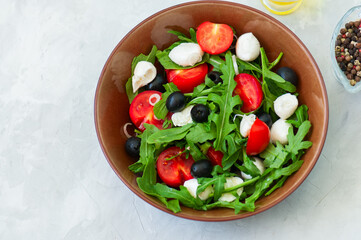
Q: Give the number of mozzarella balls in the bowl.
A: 10